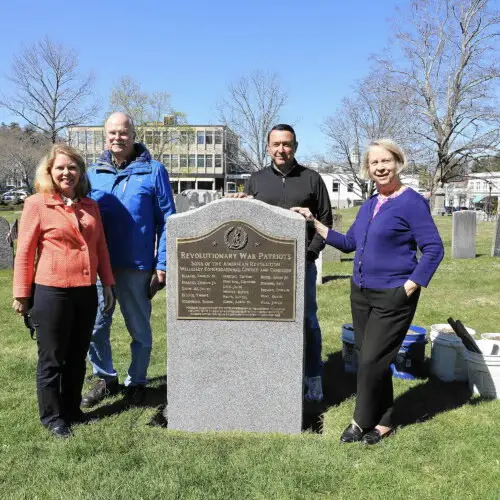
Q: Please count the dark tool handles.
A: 2